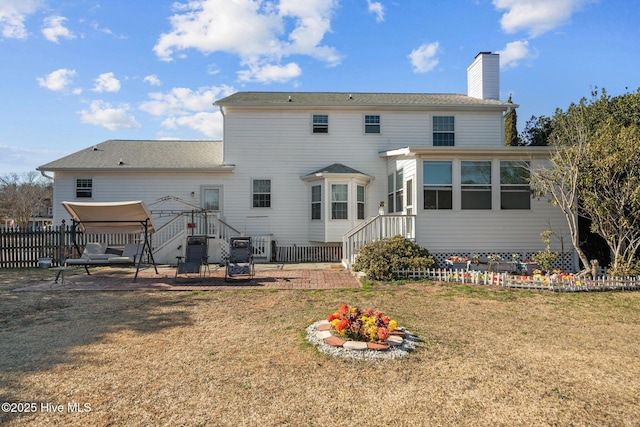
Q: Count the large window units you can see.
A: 3